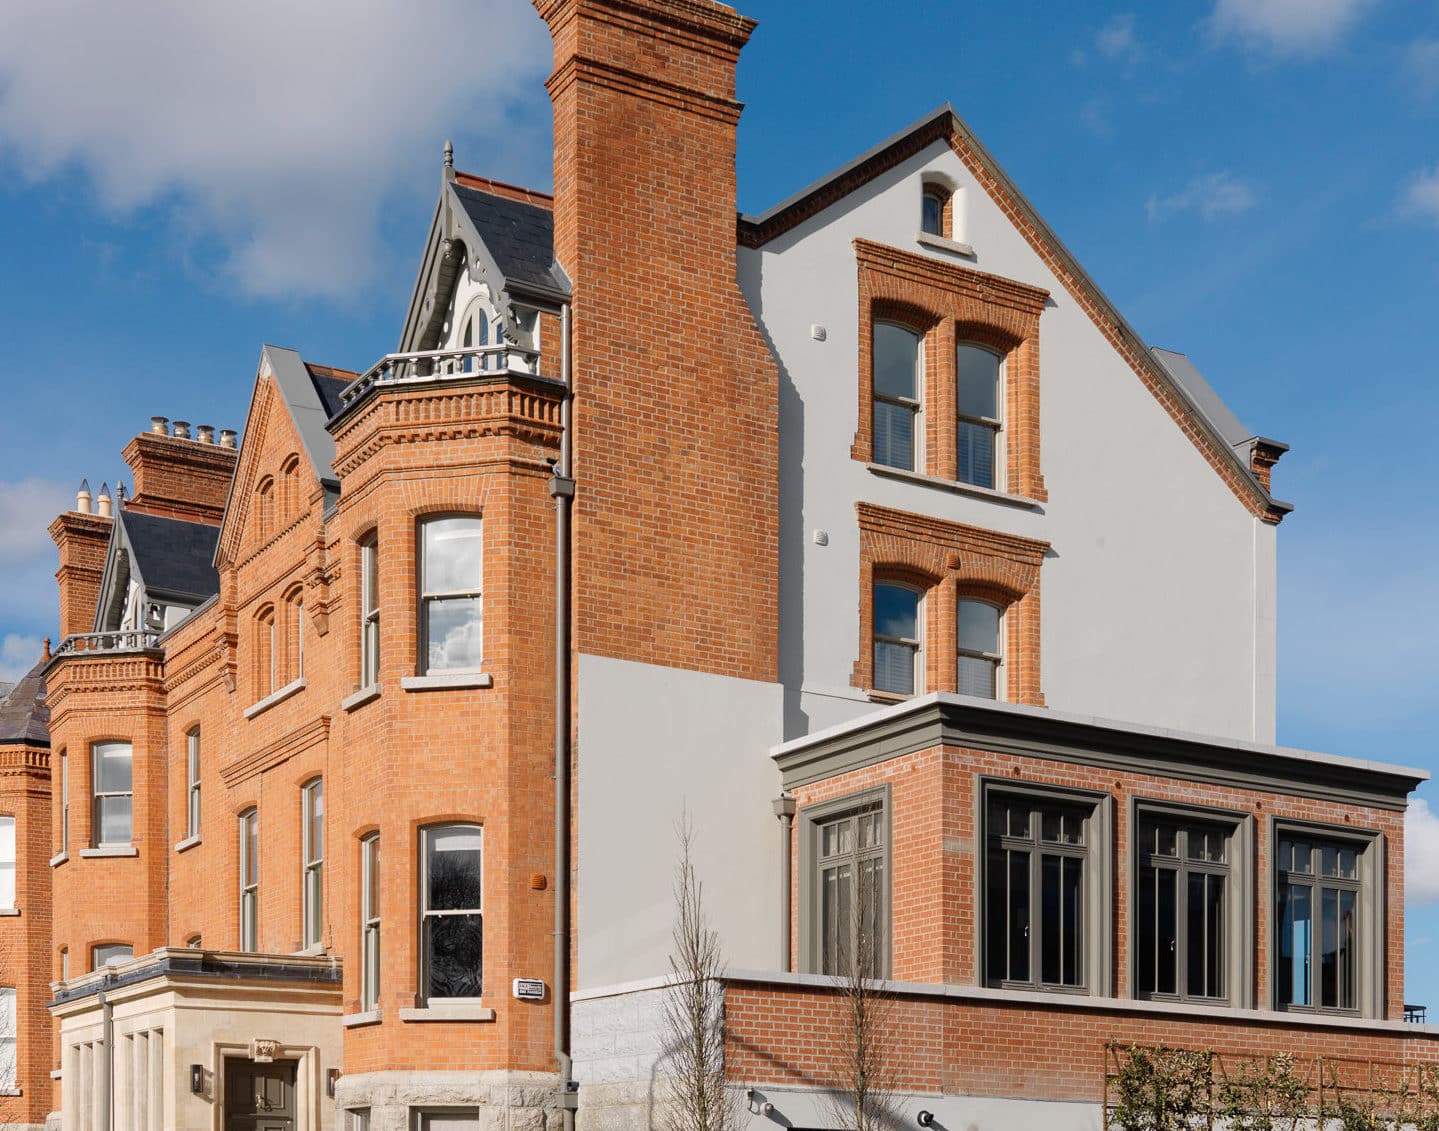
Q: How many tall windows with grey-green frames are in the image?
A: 4